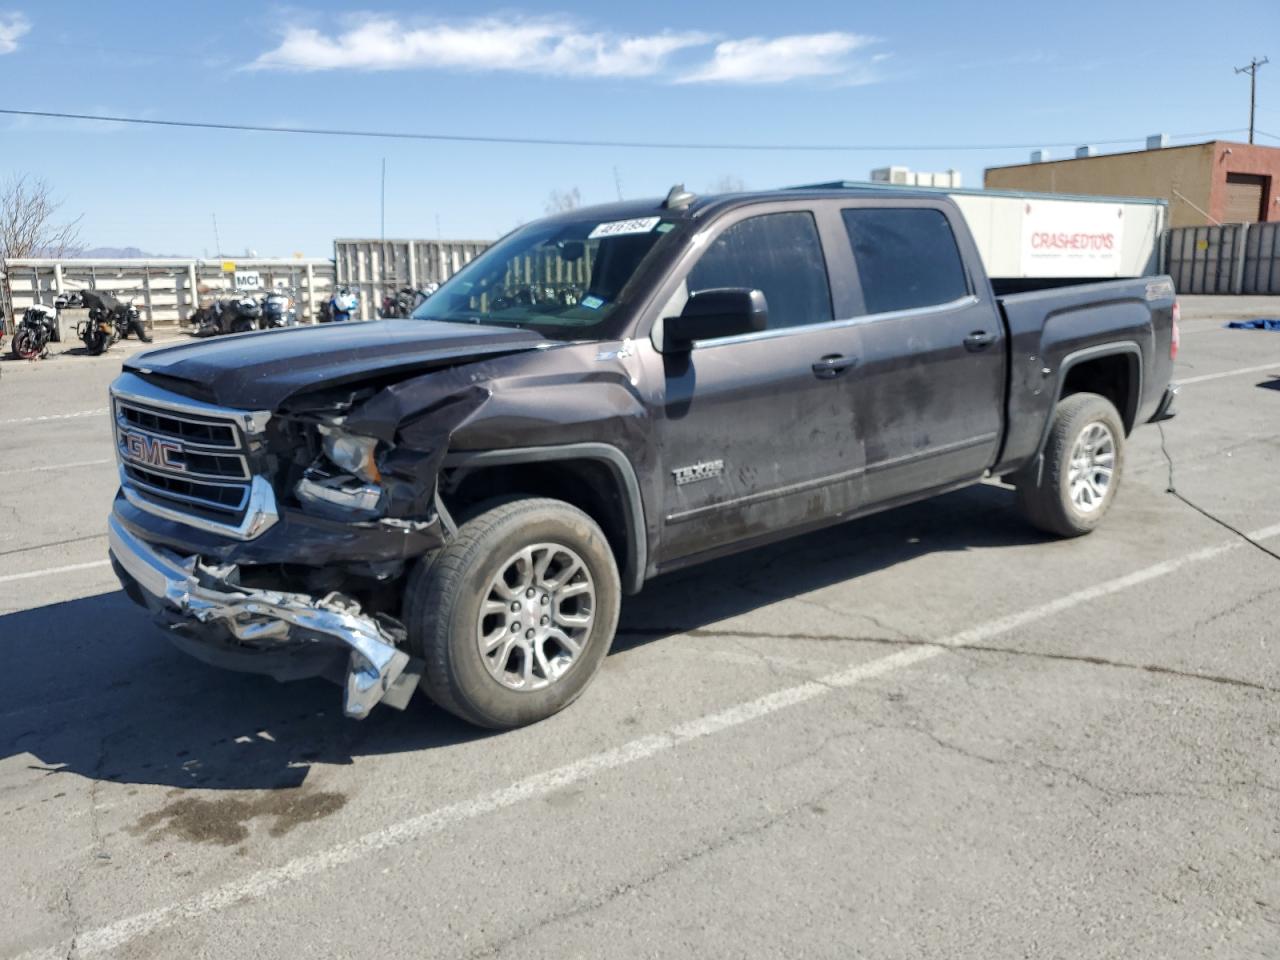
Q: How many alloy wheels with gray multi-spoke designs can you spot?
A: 2